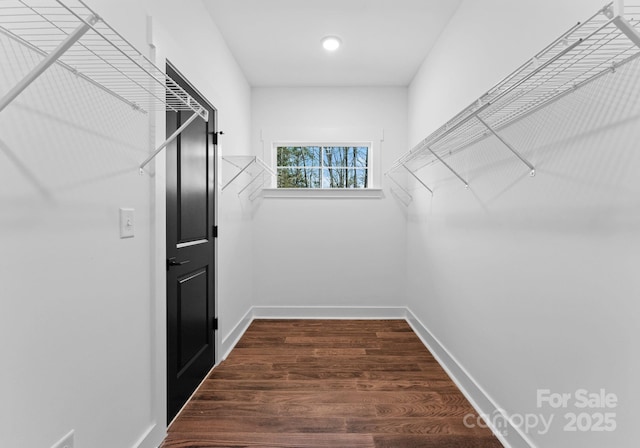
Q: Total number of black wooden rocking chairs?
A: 0